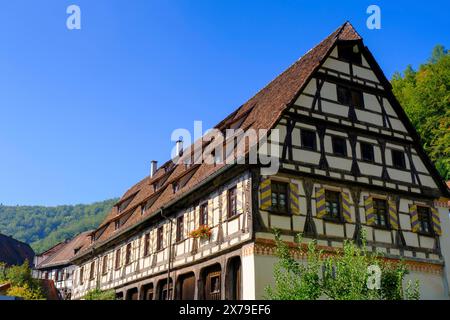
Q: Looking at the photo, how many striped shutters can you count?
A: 8